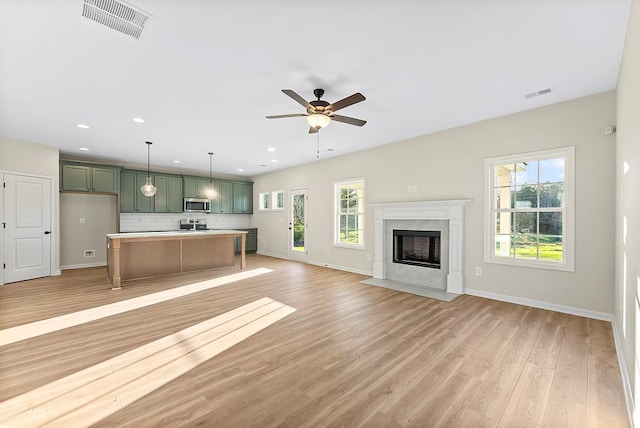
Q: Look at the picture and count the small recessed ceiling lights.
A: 7